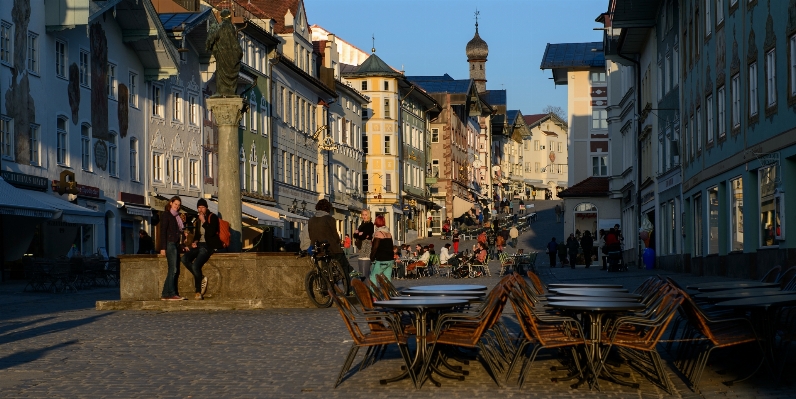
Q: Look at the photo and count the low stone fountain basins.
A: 1